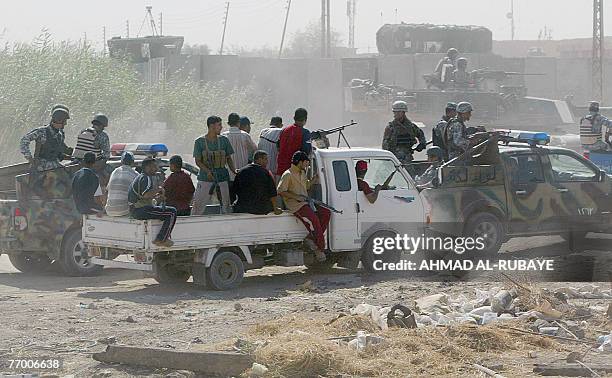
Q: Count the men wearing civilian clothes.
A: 12